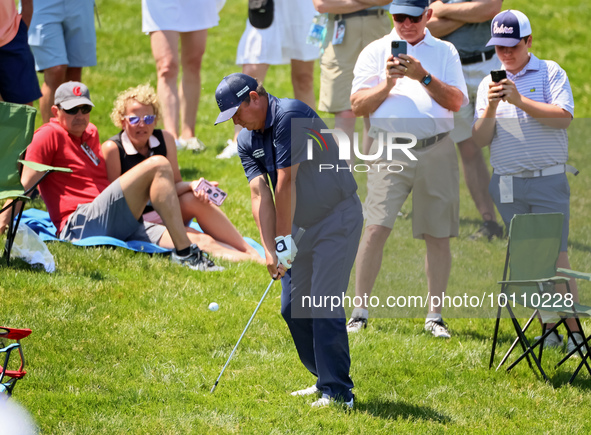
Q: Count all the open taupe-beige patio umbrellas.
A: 0